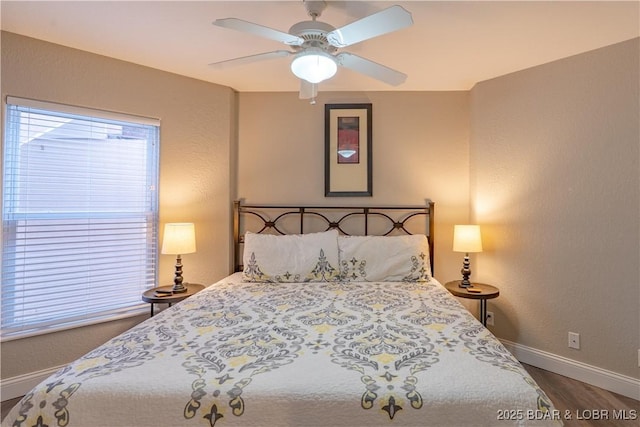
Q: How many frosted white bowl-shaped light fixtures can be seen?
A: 1